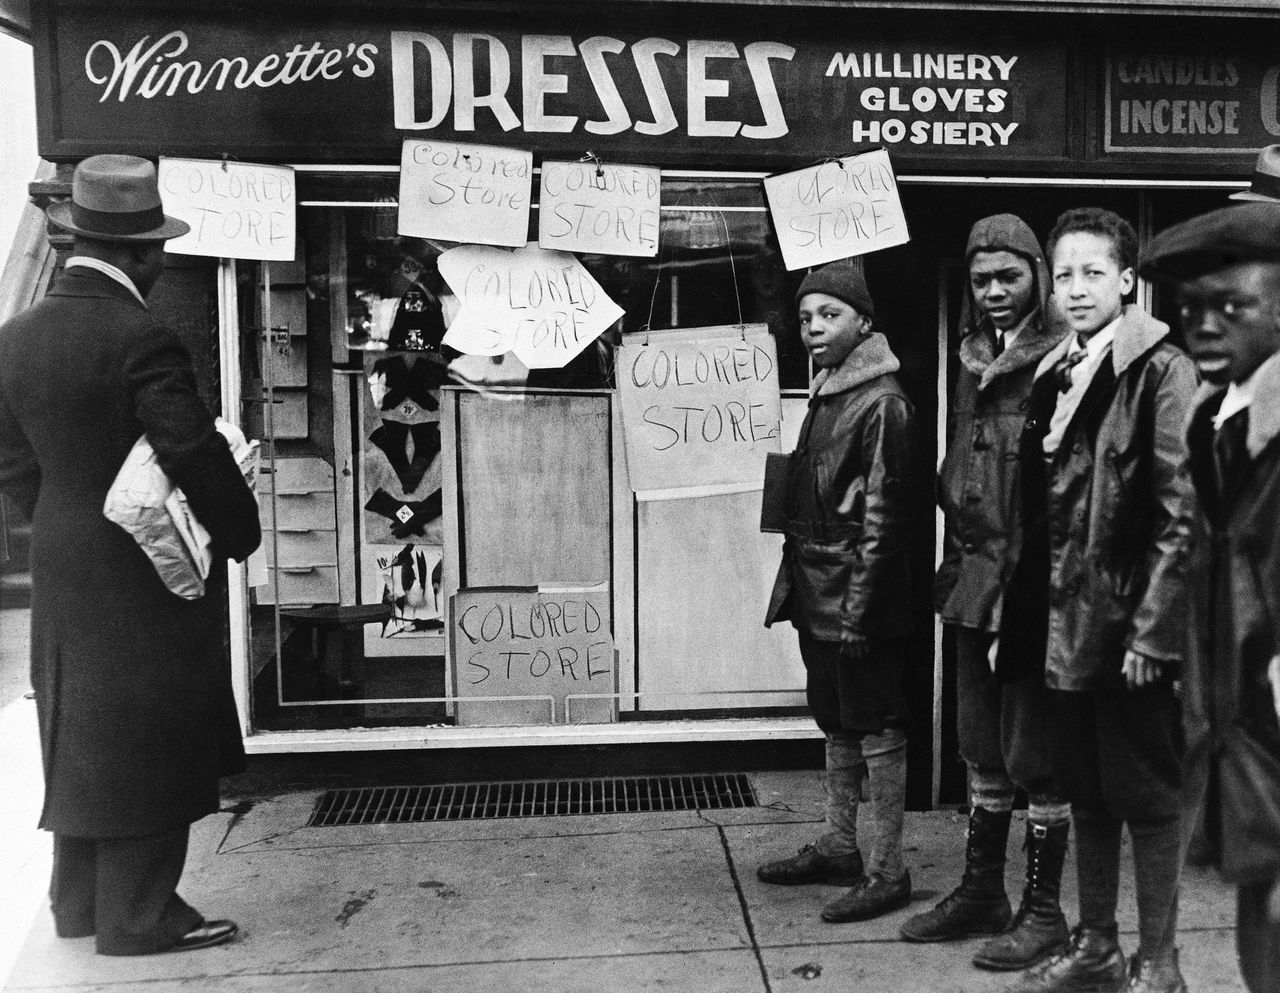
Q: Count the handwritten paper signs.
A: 7